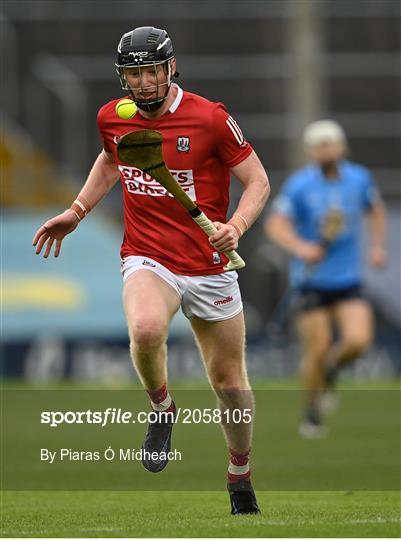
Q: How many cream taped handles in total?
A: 1